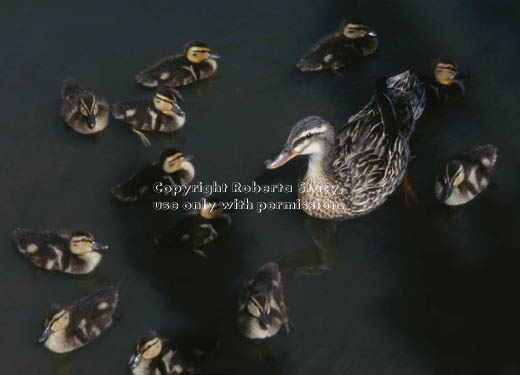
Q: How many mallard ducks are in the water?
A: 13